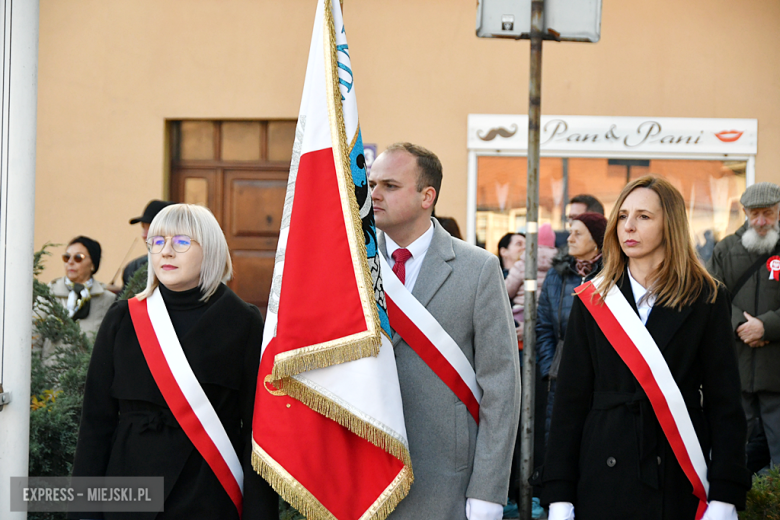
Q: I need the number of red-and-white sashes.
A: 3